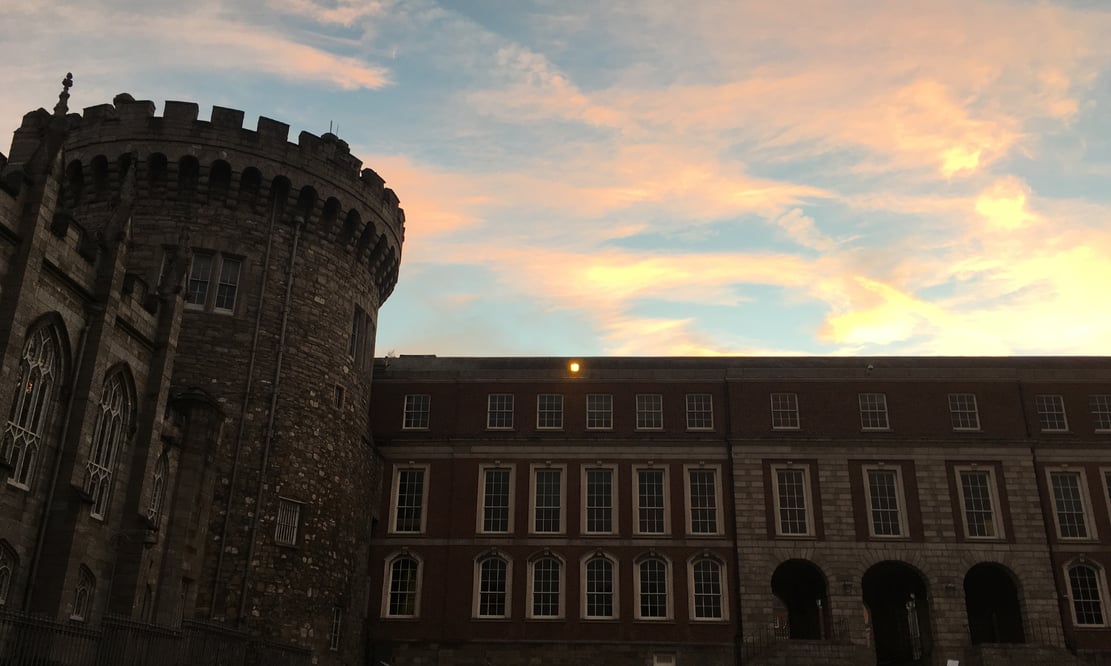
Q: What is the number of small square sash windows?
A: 11